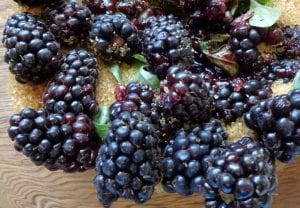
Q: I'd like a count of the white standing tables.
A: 0